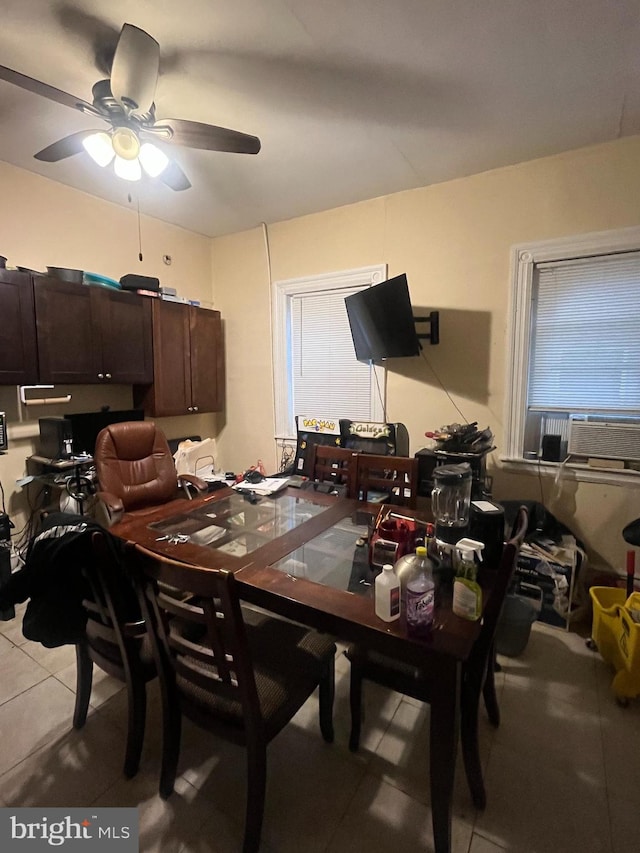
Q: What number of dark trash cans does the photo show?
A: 1